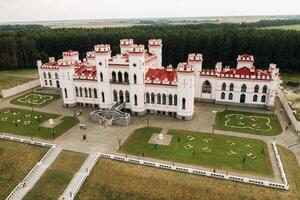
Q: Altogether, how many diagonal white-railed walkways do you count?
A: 2